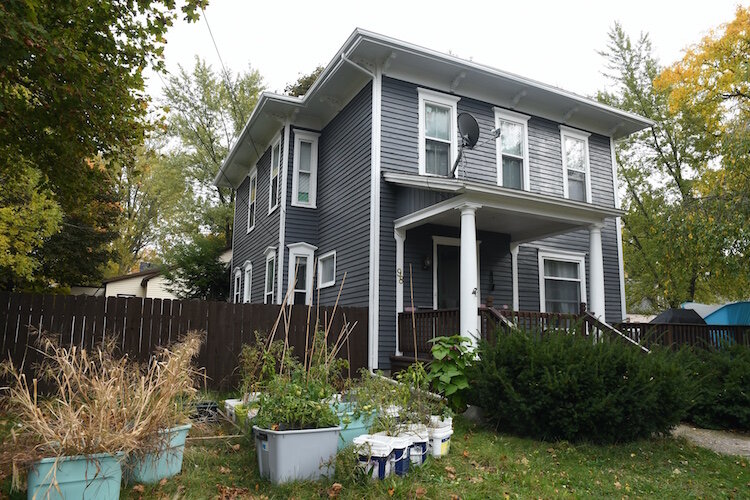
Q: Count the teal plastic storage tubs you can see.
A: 3